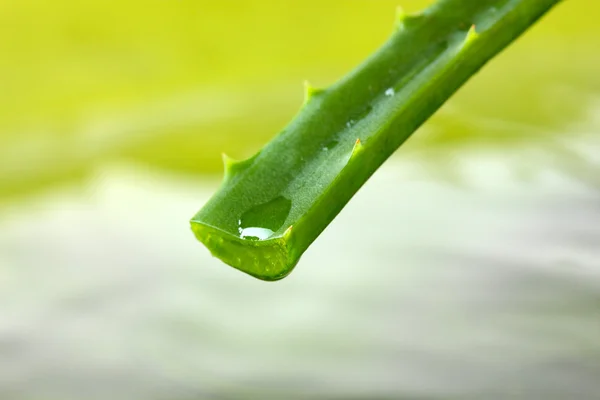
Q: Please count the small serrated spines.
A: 6